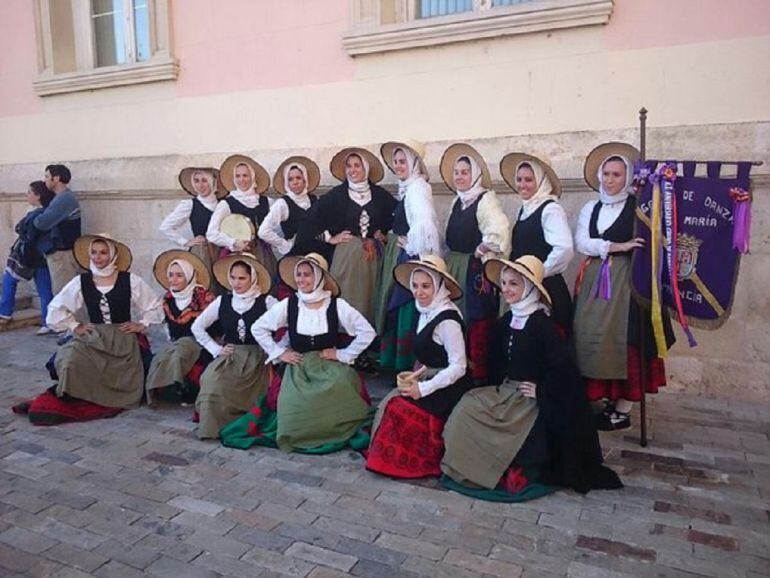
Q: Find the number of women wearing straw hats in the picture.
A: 14